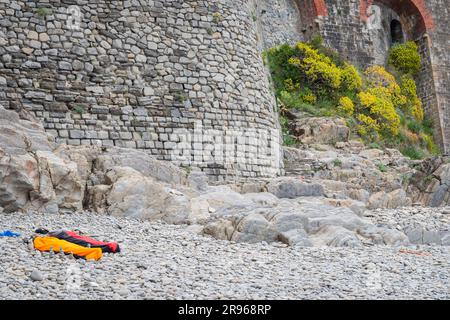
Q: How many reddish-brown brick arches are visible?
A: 2